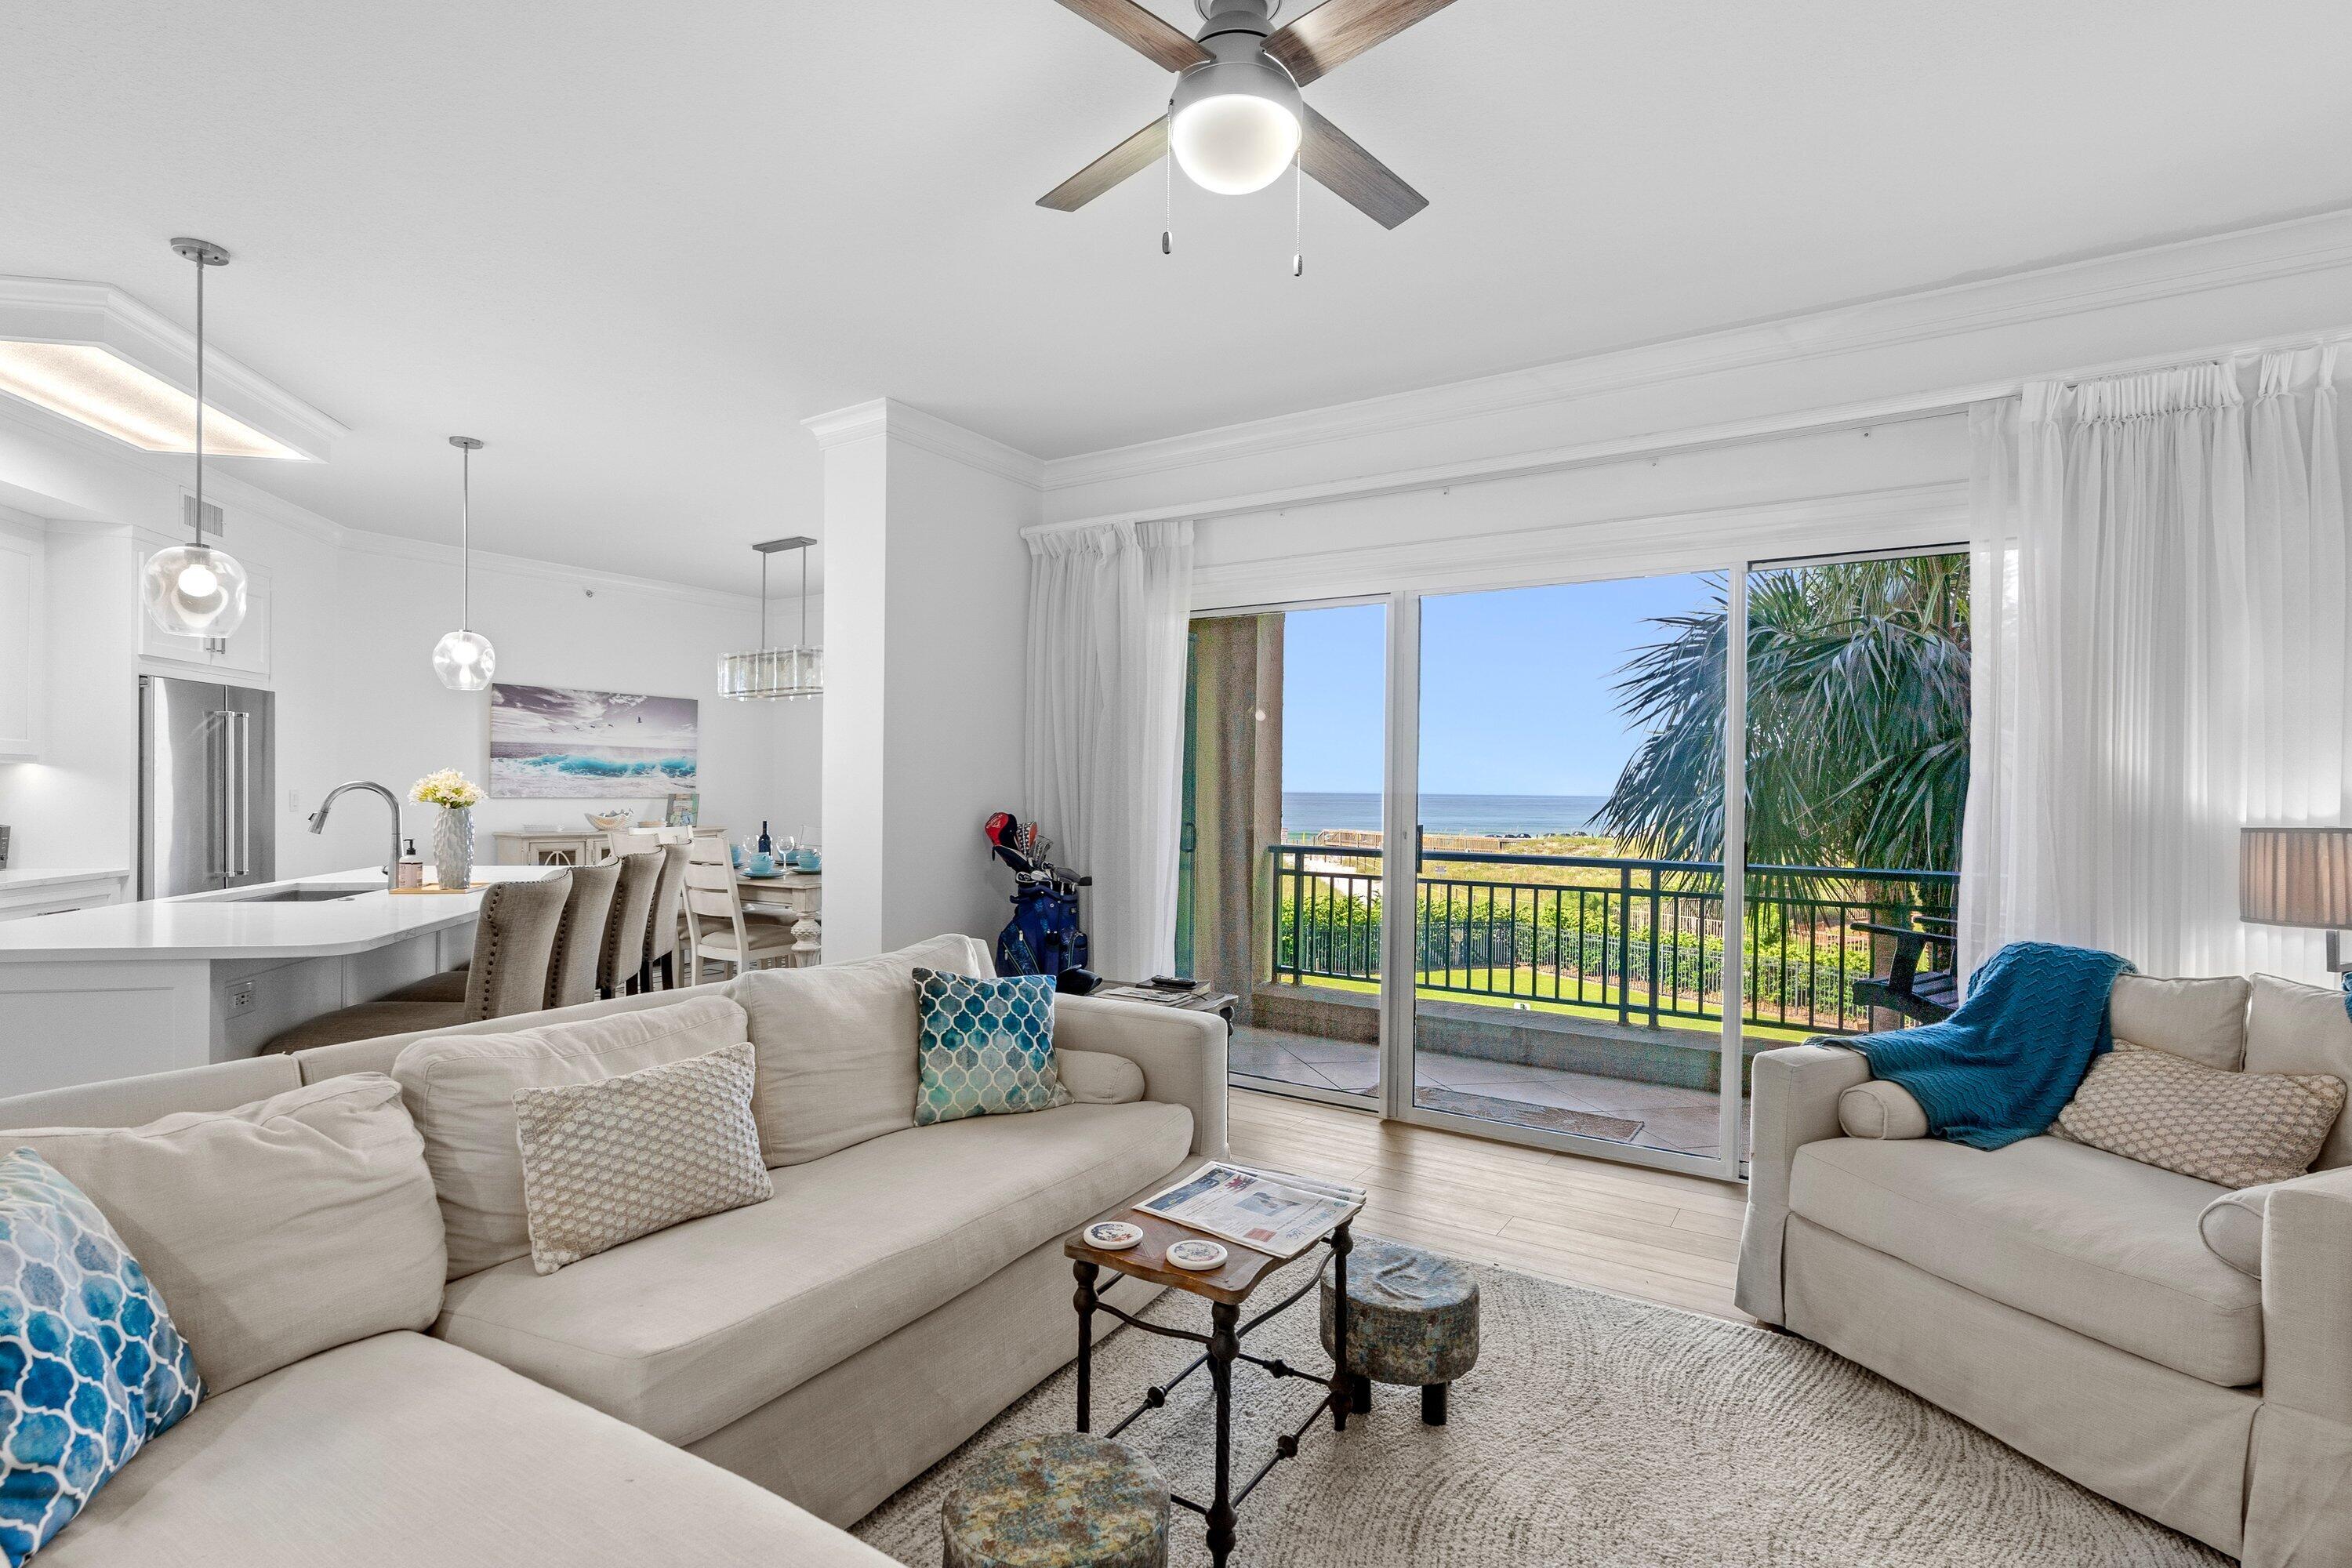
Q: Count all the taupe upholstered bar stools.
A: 4